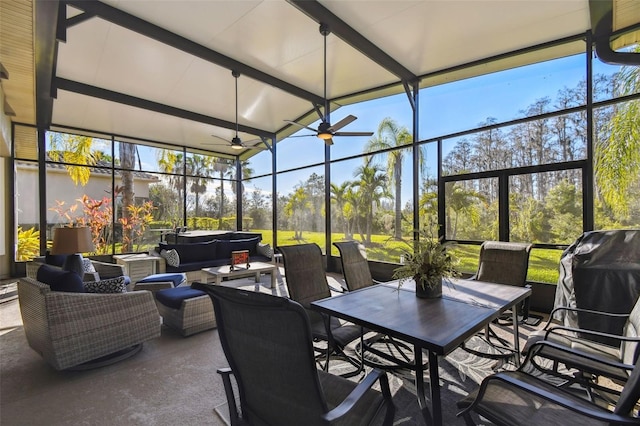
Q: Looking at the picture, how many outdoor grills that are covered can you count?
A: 1